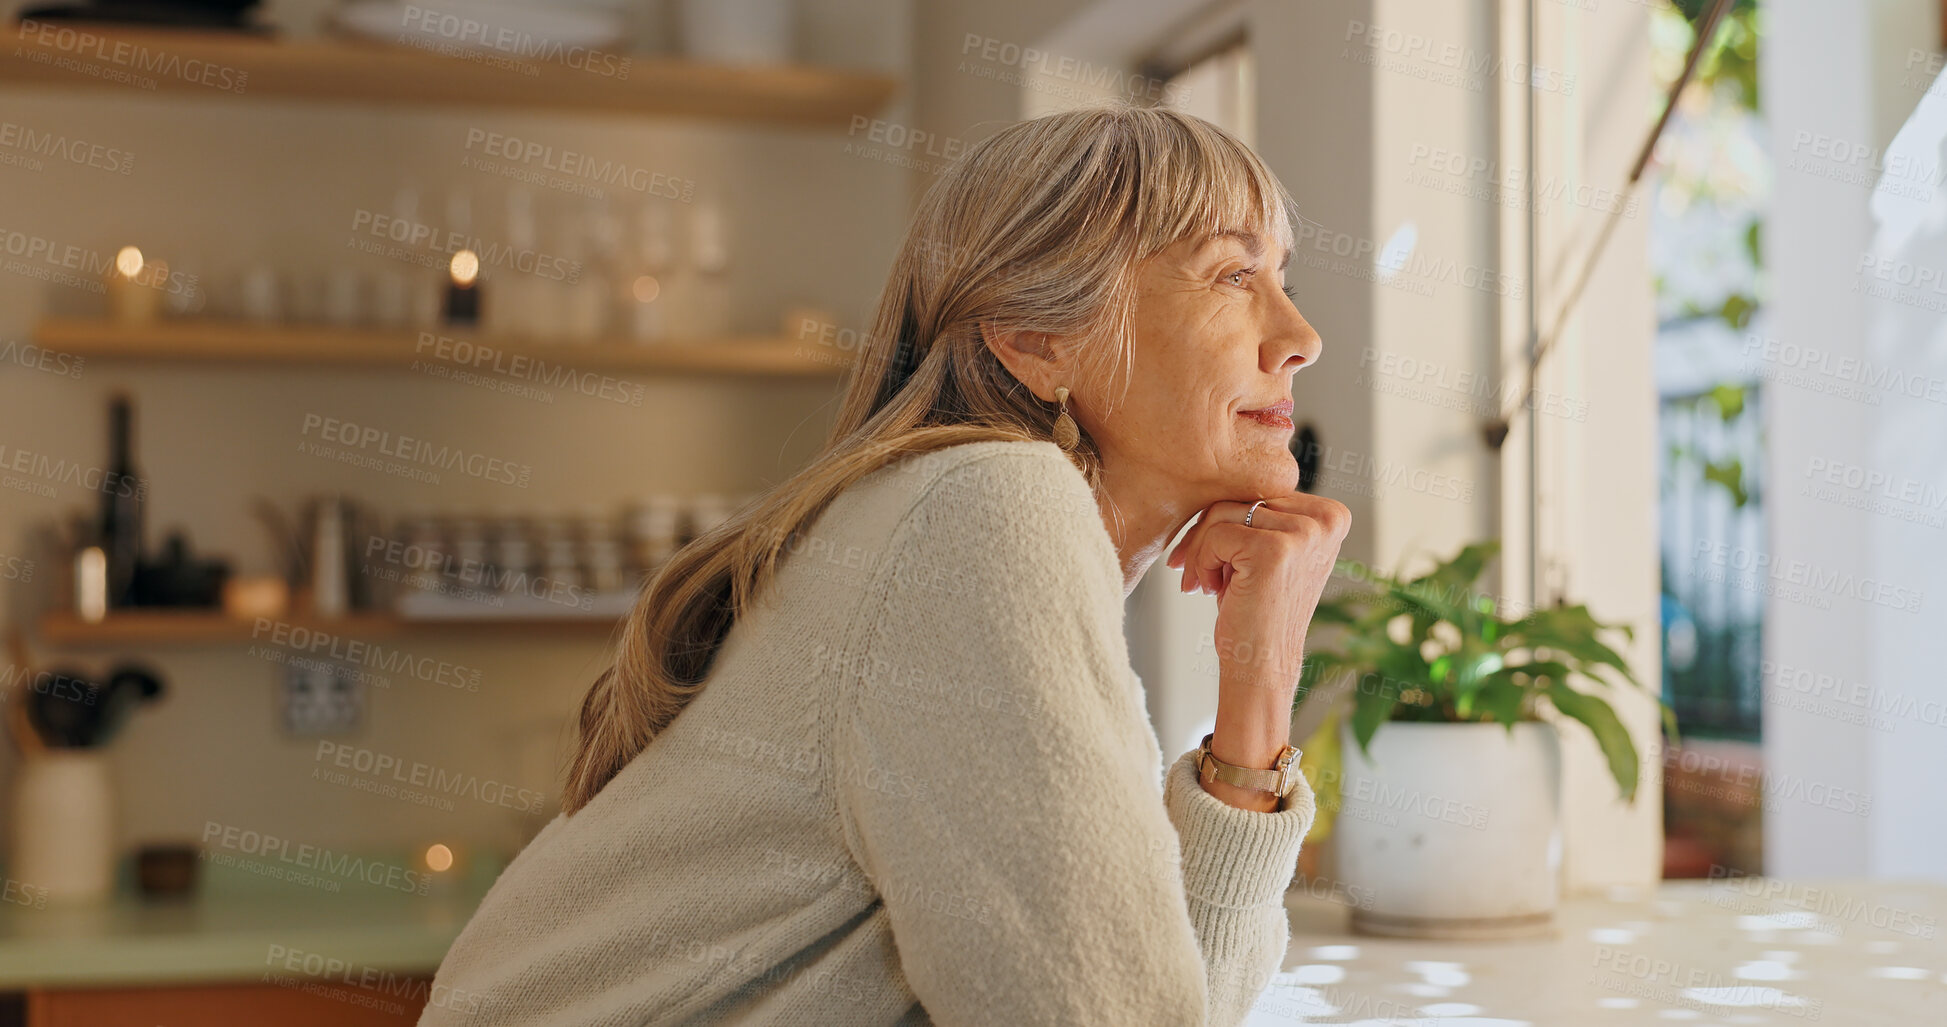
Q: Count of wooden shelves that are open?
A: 3